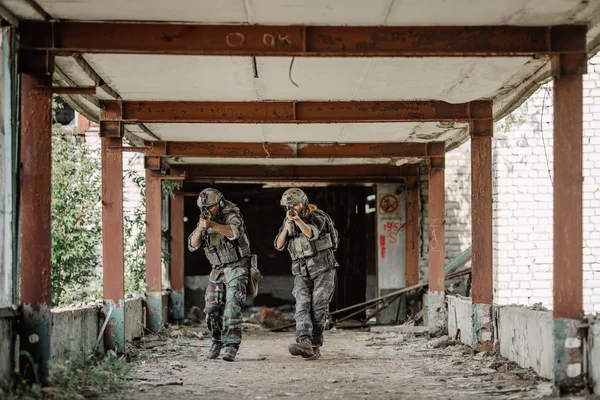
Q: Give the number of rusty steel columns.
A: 8